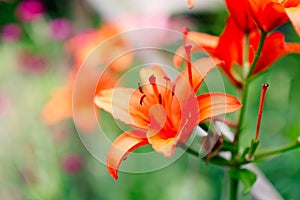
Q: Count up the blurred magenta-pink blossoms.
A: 5